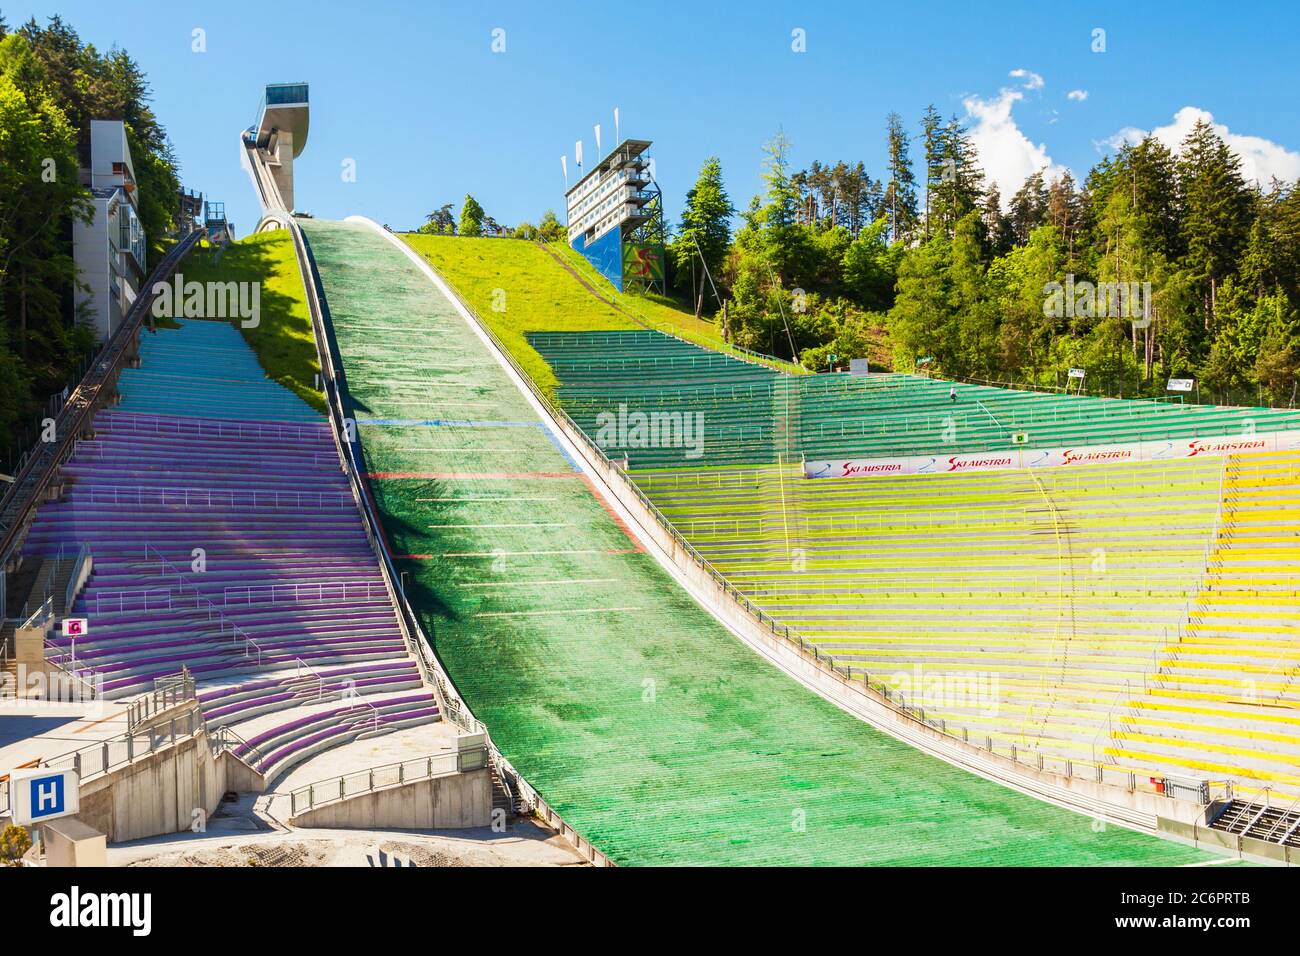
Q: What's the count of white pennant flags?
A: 4